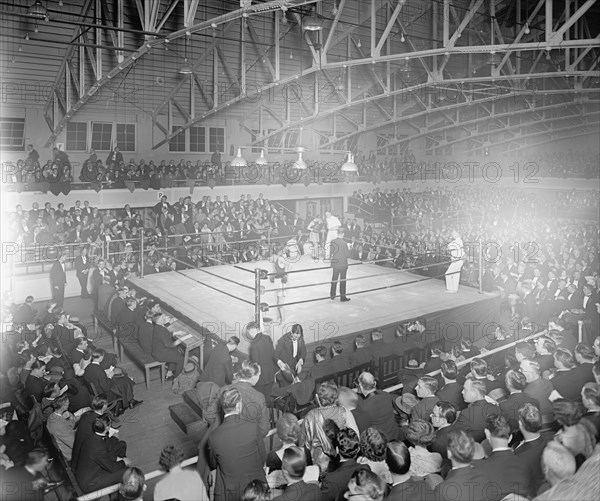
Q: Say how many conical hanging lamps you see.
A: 4